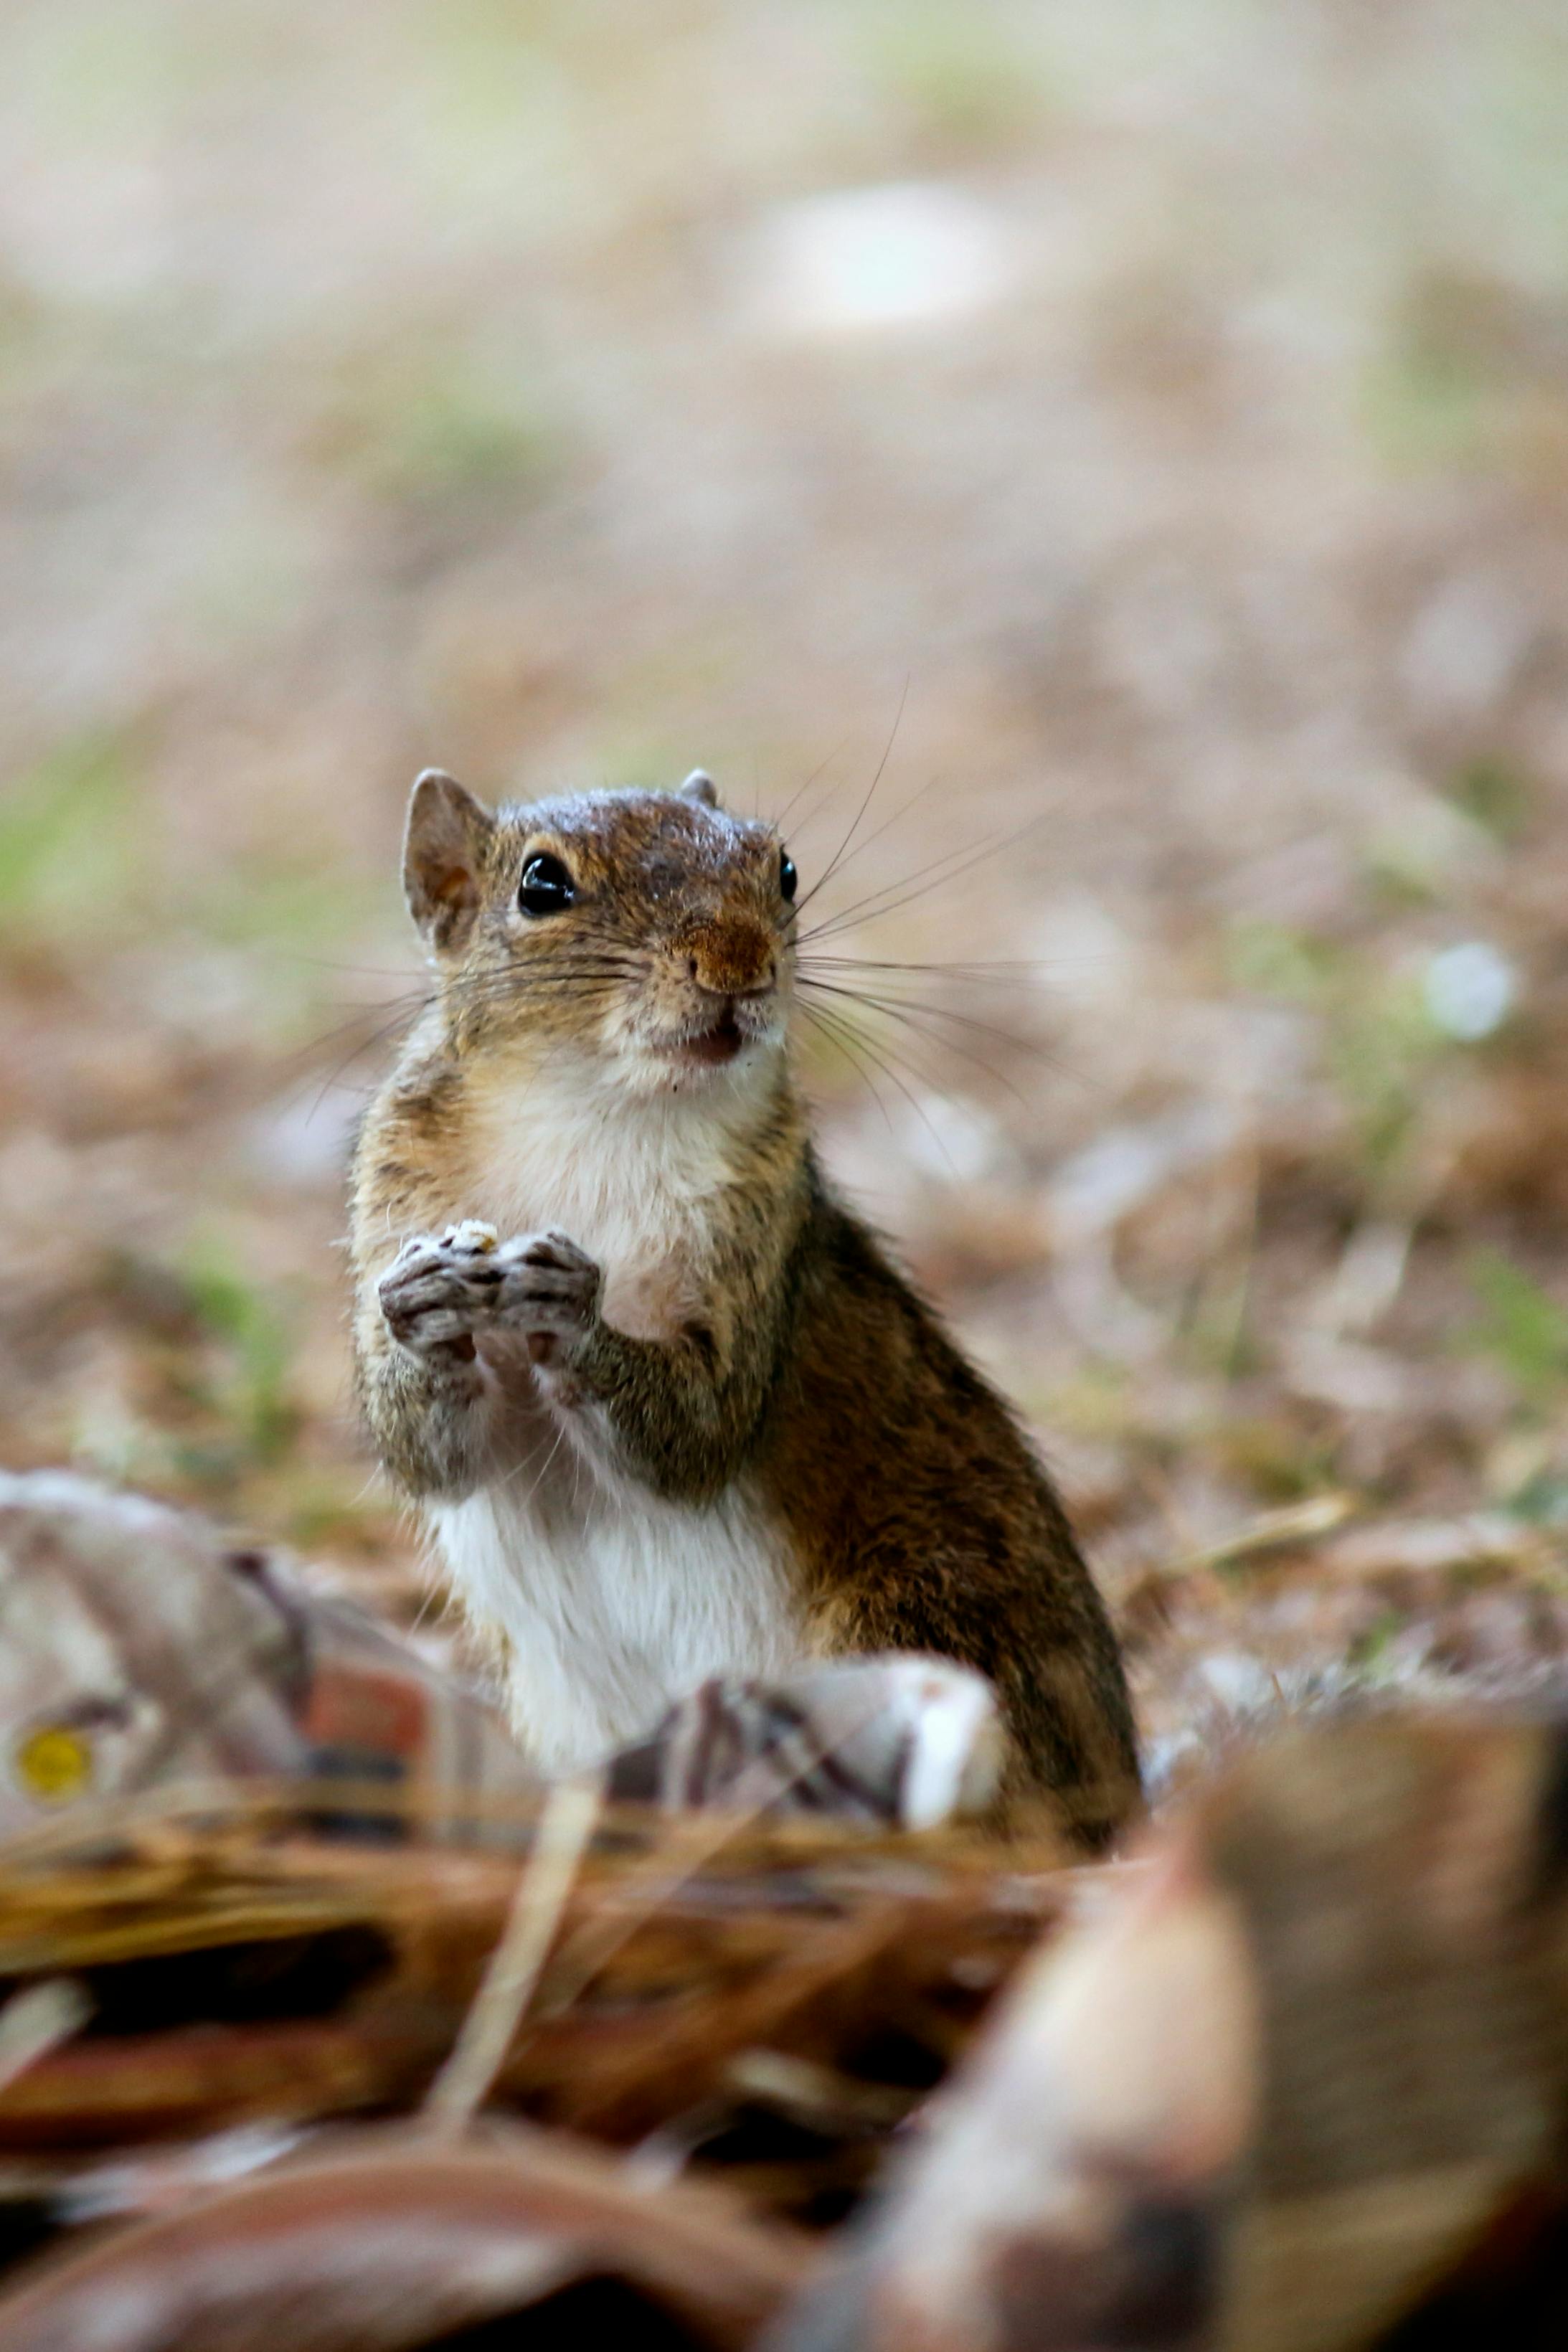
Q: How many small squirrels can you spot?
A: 1